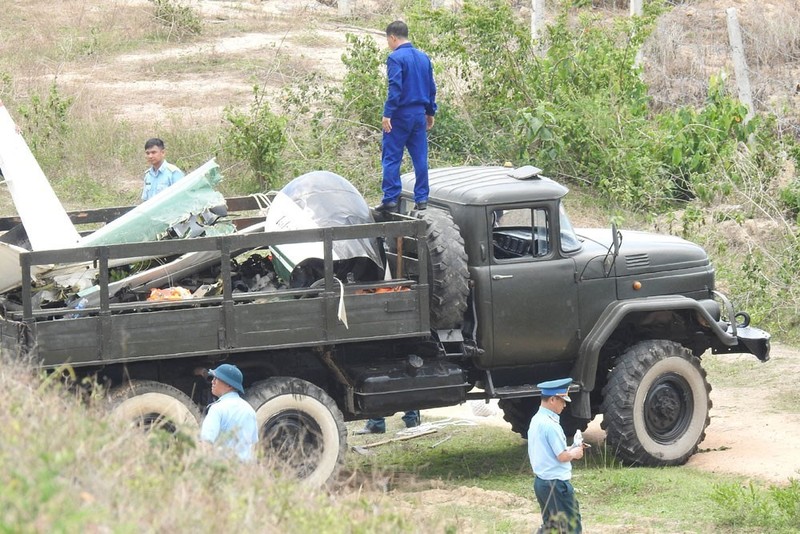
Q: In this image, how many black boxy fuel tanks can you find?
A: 1